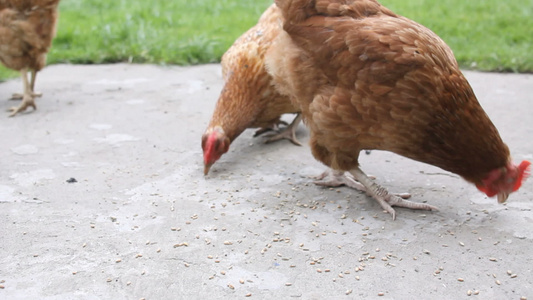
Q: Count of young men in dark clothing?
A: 0